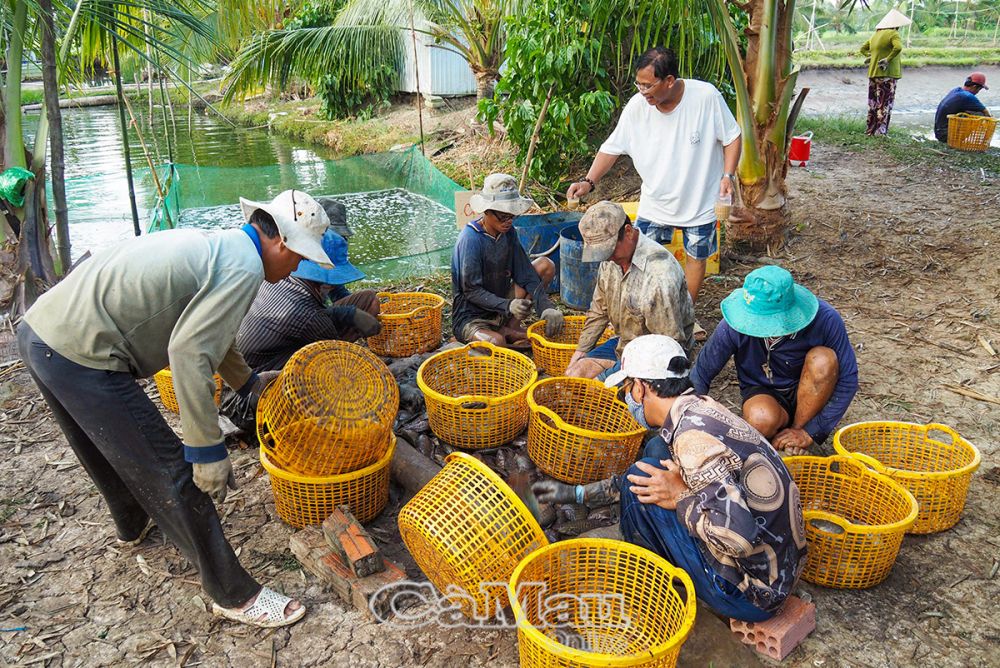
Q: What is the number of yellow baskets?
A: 12